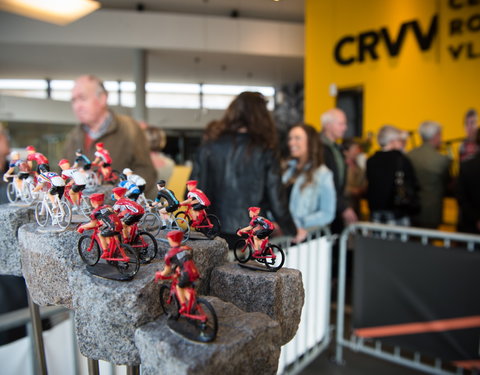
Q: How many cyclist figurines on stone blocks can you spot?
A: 14